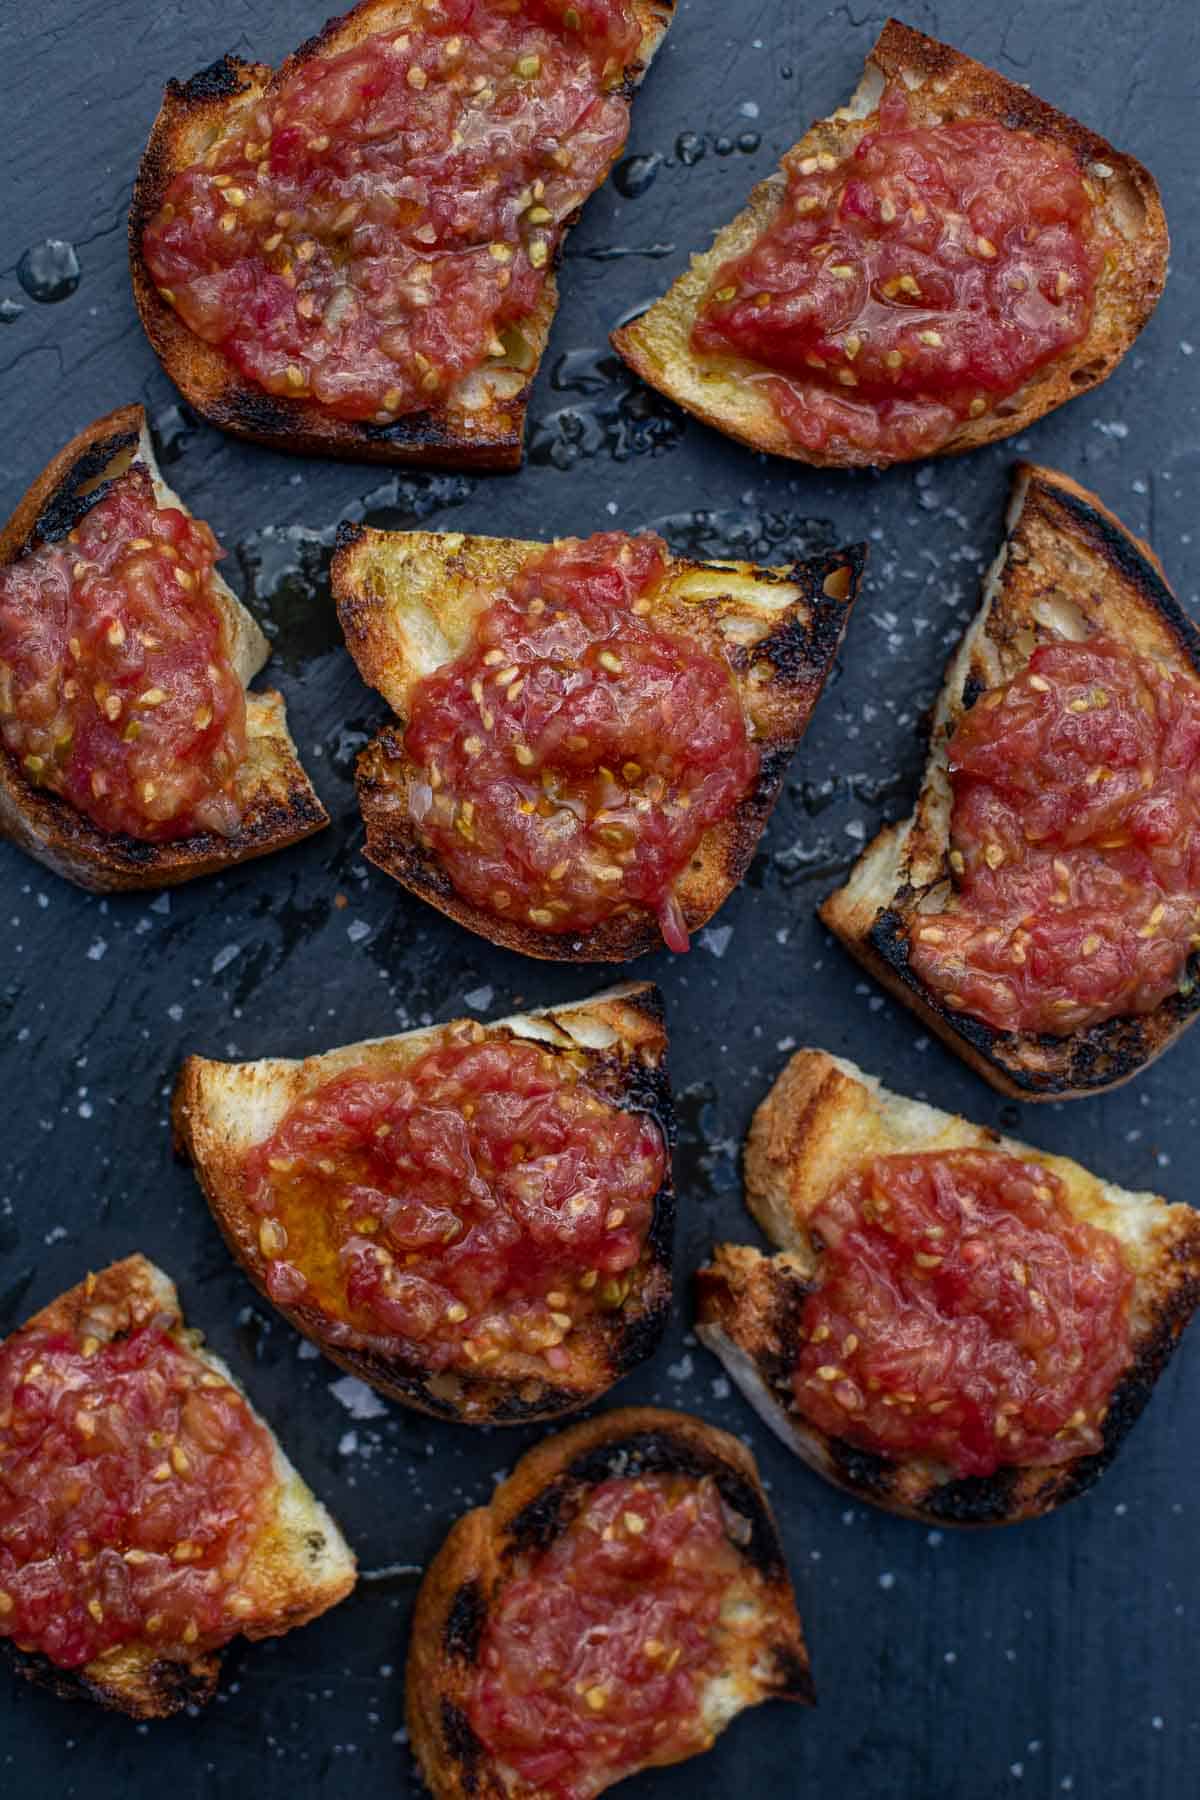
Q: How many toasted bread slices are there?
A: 9